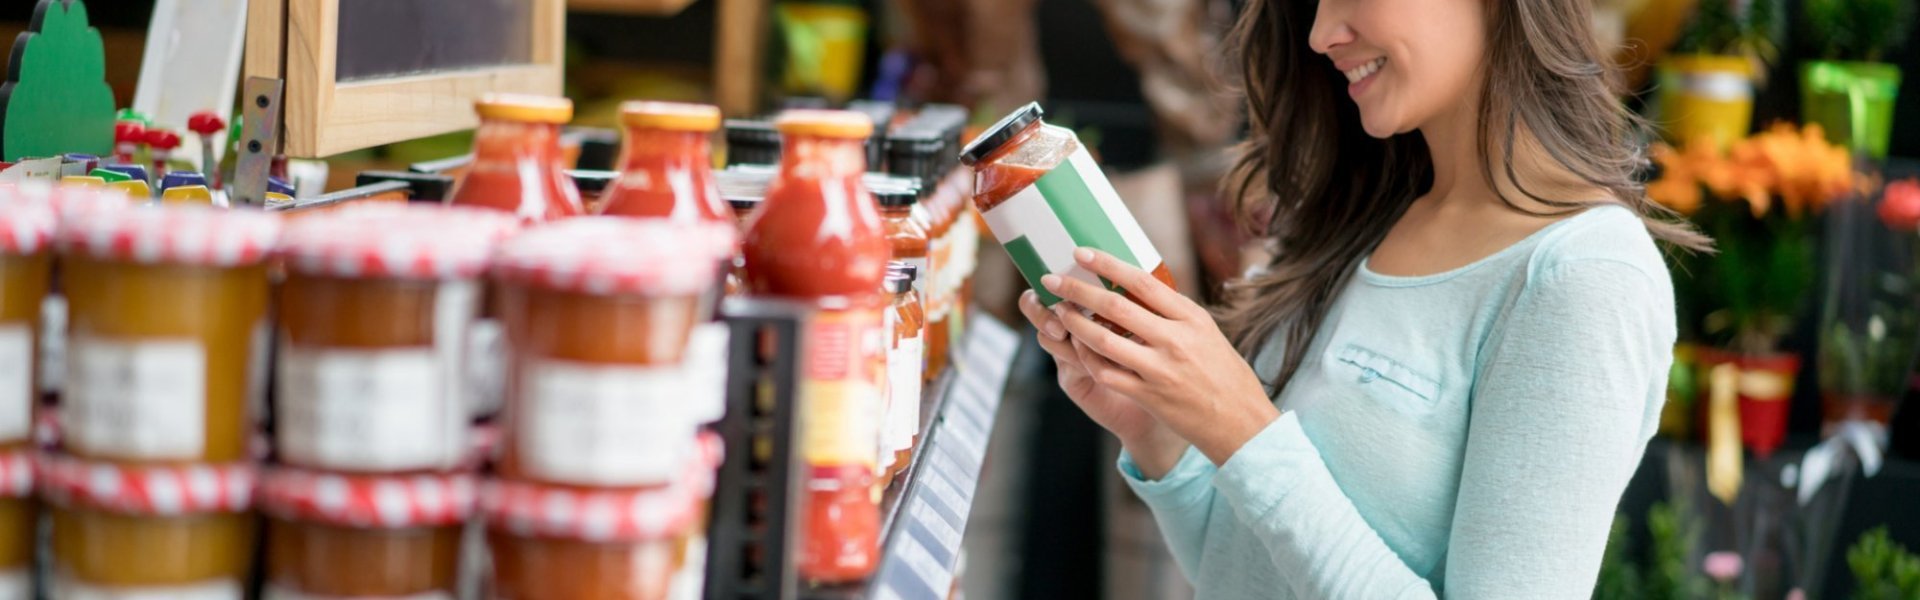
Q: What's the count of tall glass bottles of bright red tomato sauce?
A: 3